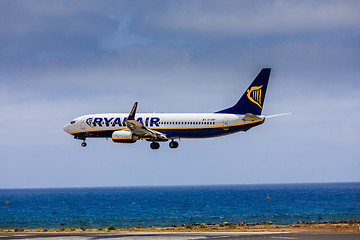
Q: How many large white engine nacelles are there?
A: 1